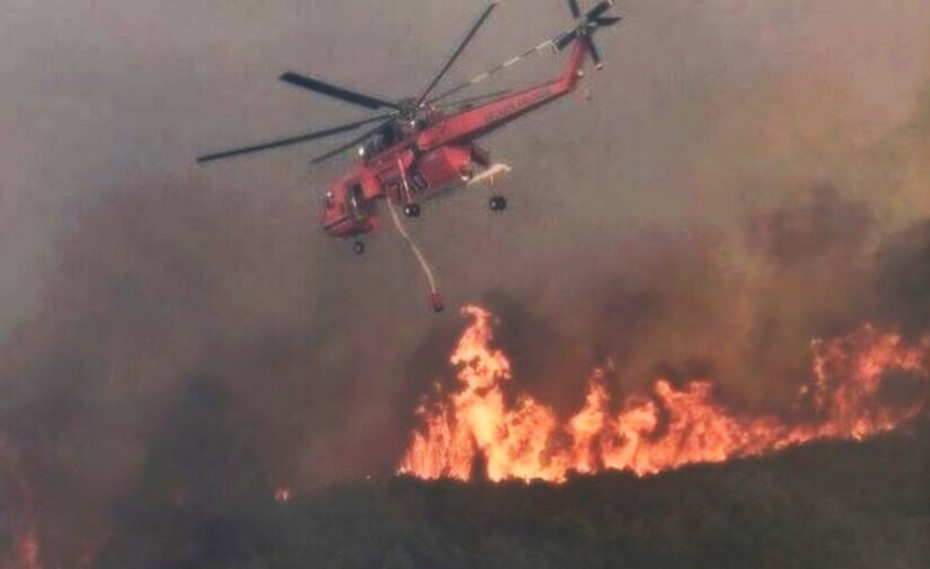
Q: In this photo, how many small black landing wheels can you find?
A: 3